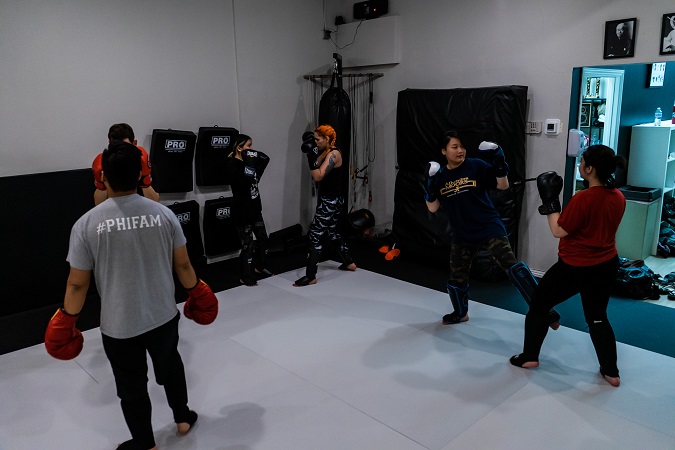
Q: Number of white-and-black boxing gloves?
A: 2